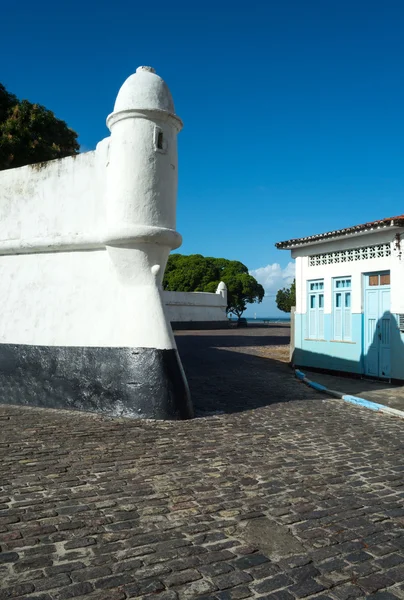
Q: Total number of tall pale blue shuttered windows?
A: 2